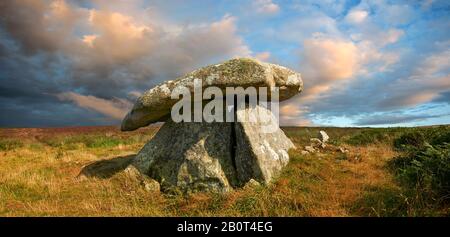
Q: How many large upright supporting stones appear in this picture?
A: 2